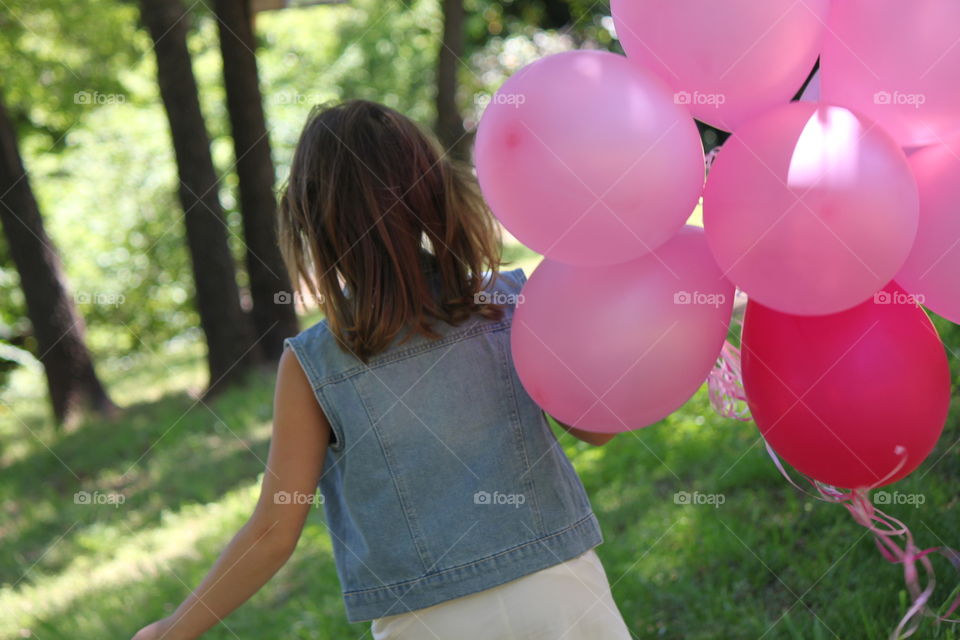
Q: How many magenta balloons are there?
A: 1